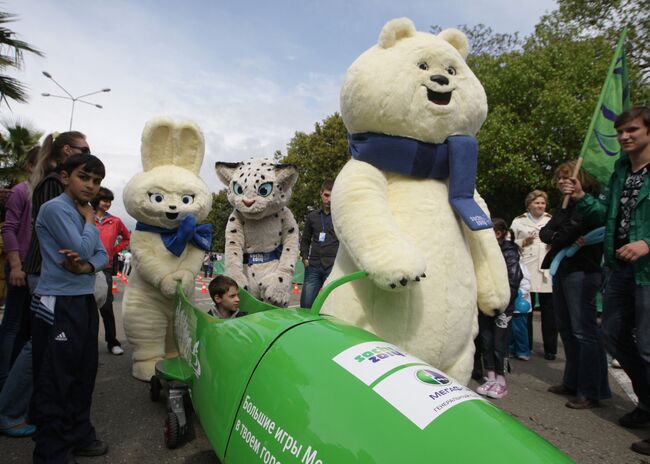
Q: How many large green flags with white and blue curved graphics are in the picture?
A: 1